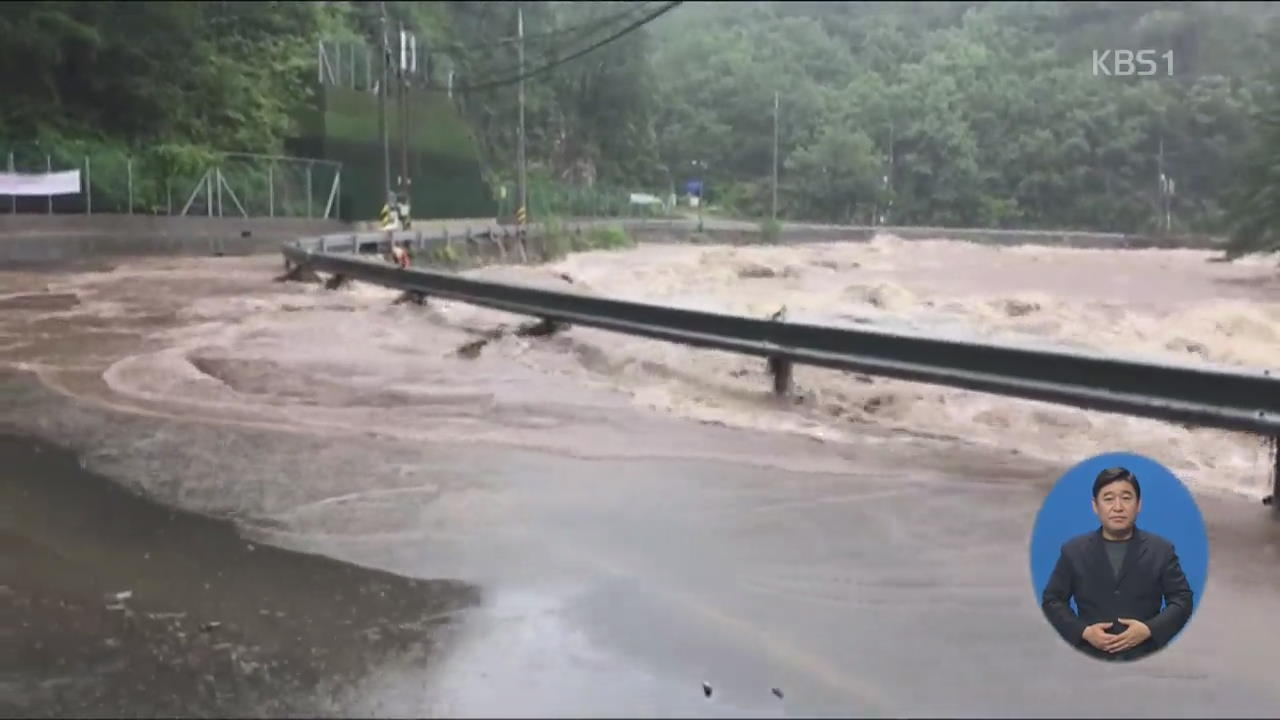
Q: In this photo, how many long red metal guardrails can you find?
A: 0